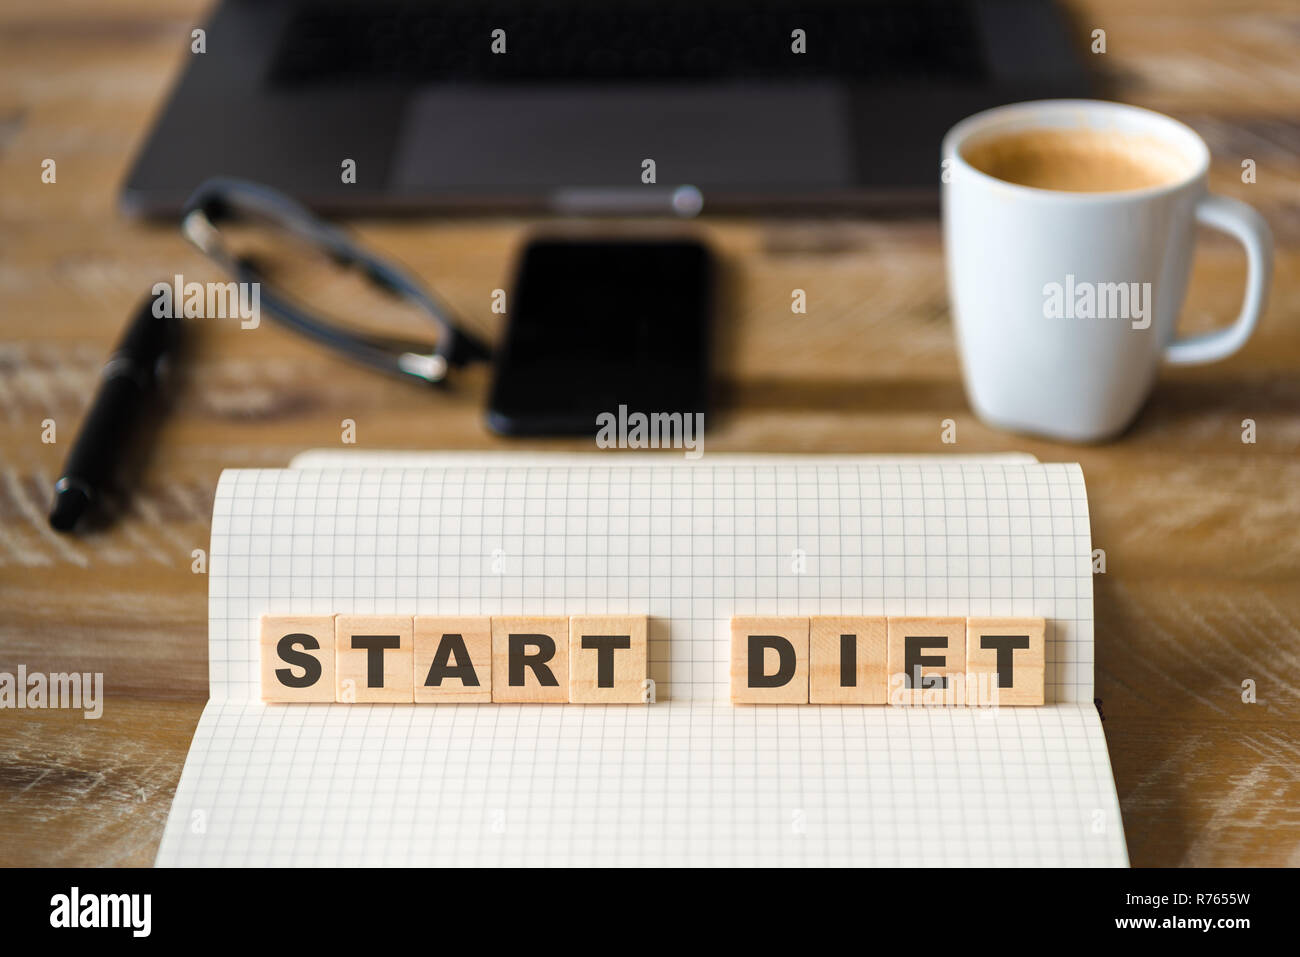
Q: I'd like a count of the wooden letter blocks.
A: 9